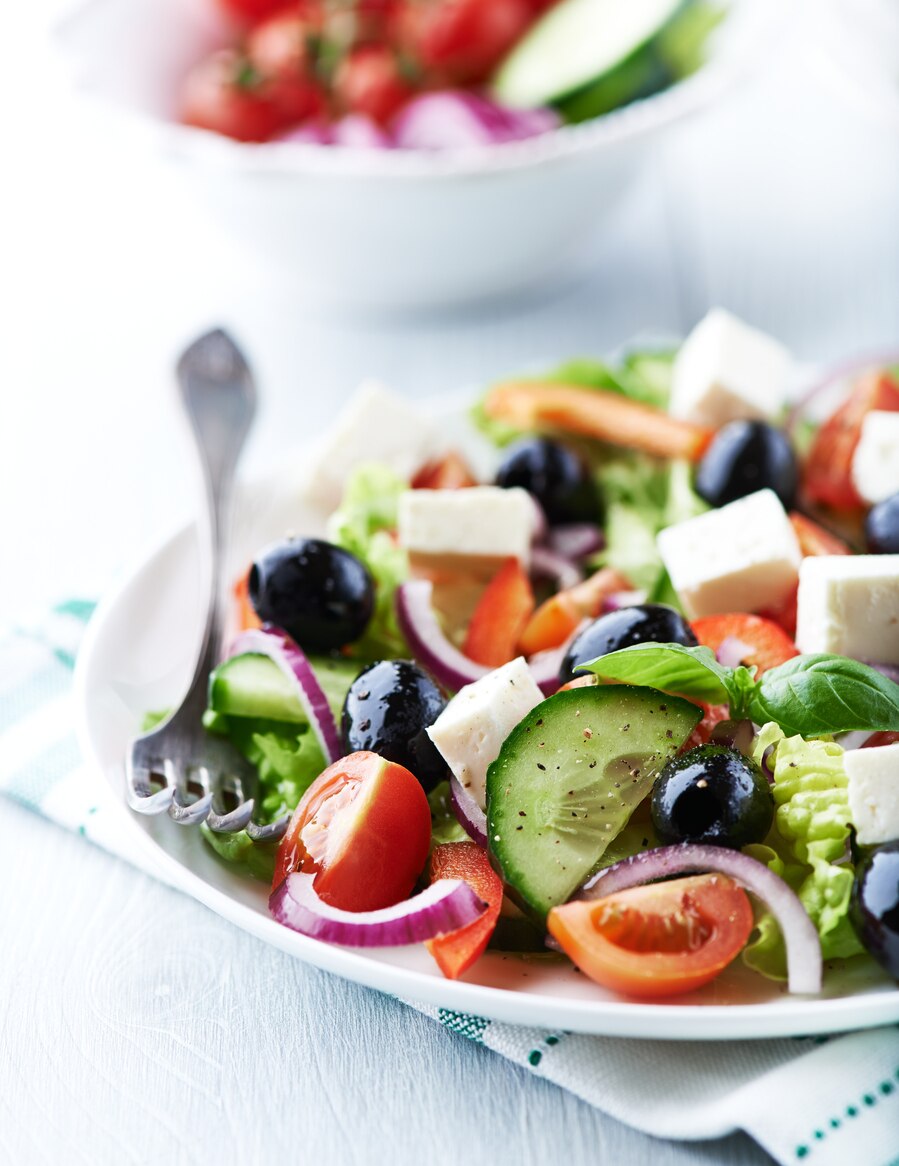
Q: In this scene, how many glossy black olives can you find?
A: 8